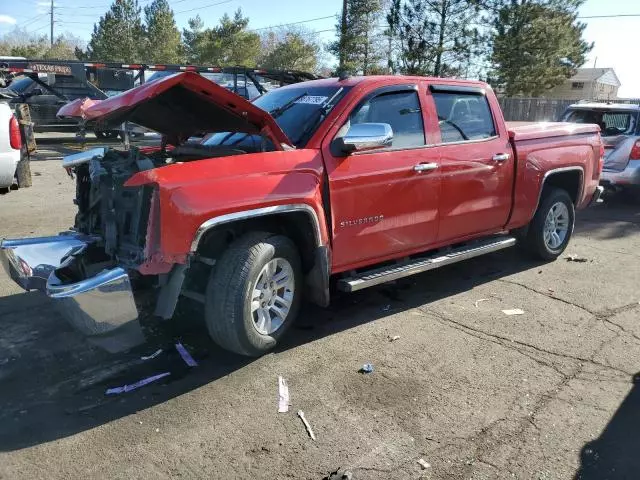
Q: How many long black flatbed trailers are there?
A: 1